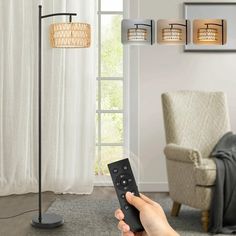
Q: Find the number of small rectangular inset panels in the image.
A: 3